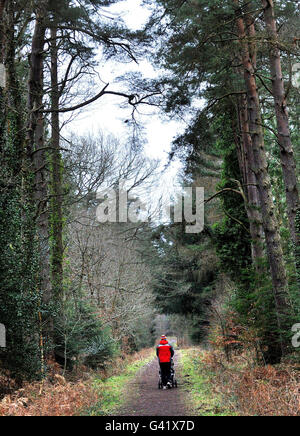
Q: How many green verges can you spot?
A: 2